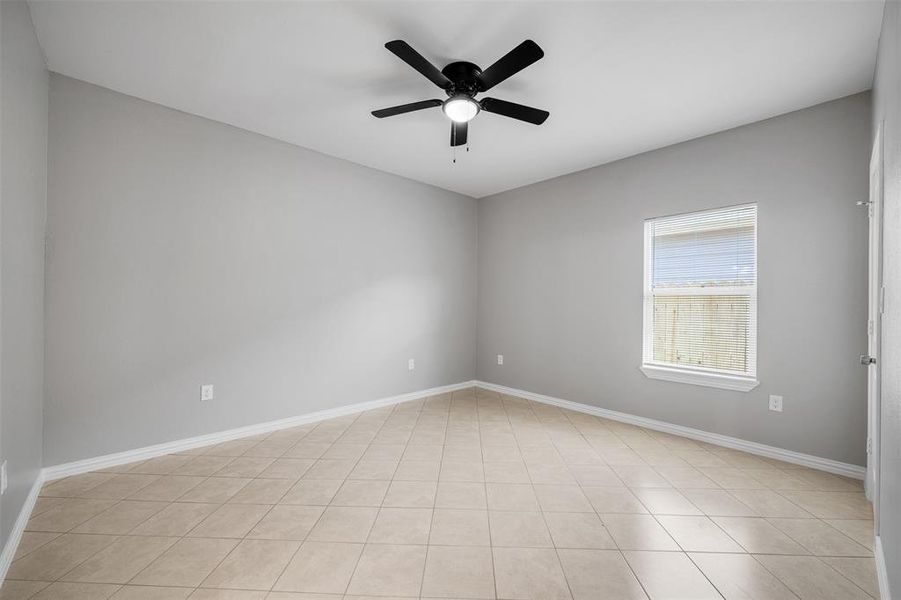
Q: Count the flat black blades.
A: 5